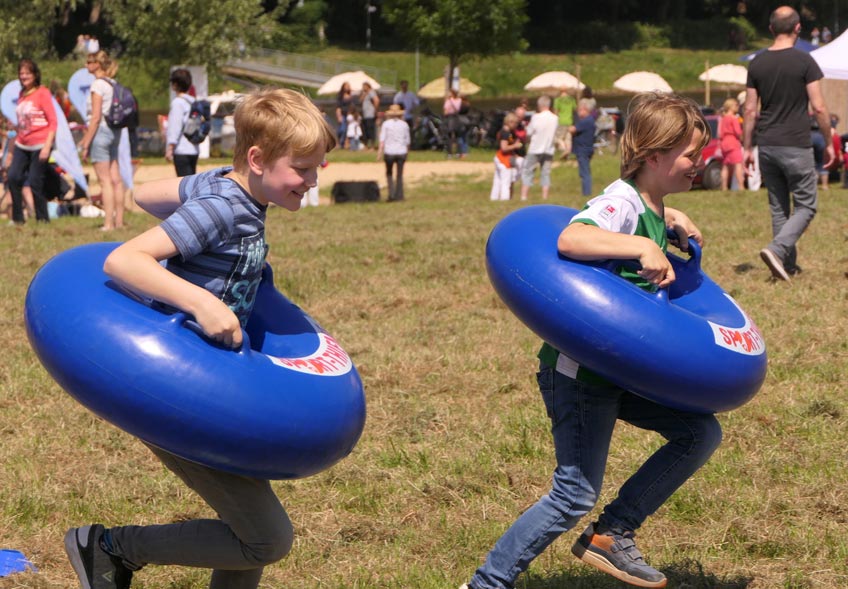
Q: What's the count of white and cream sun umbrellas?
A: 5